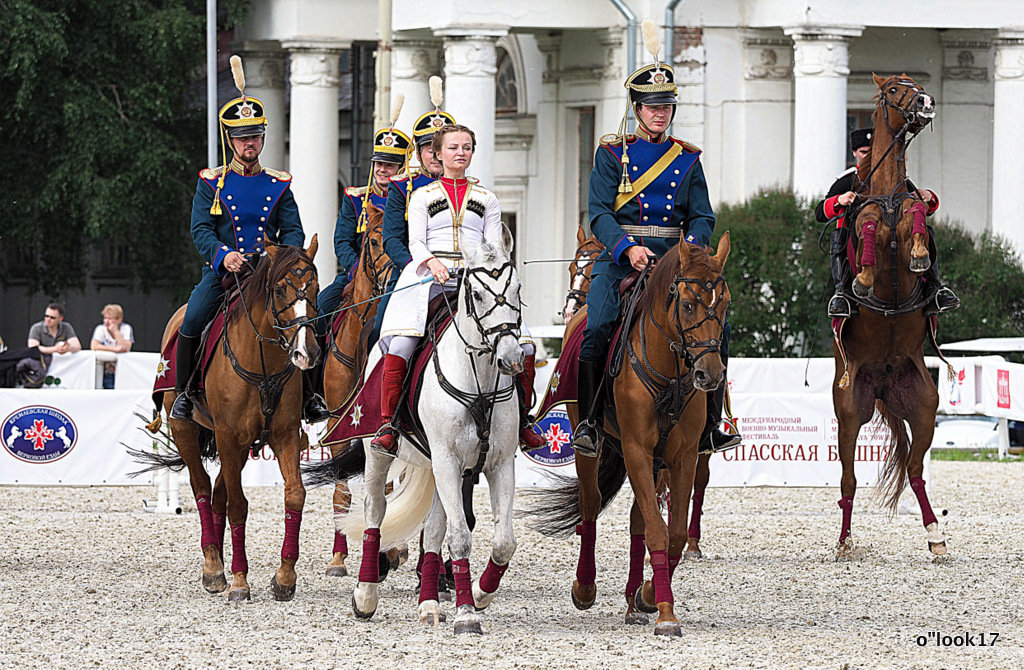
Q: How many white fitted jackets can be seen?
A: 1